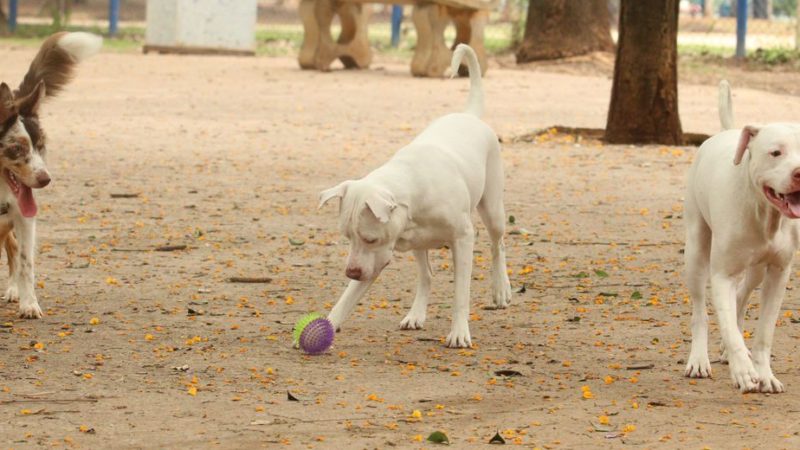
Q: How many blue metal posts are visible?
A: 4